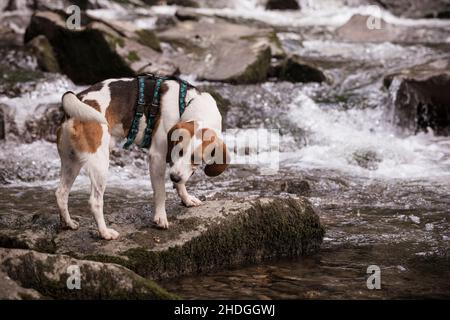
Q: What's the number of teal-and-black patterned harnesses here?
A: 1